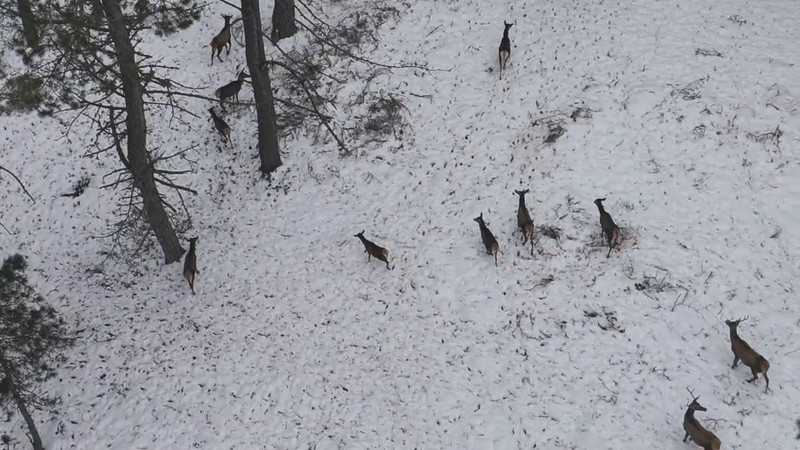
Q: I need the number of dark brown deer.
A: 11